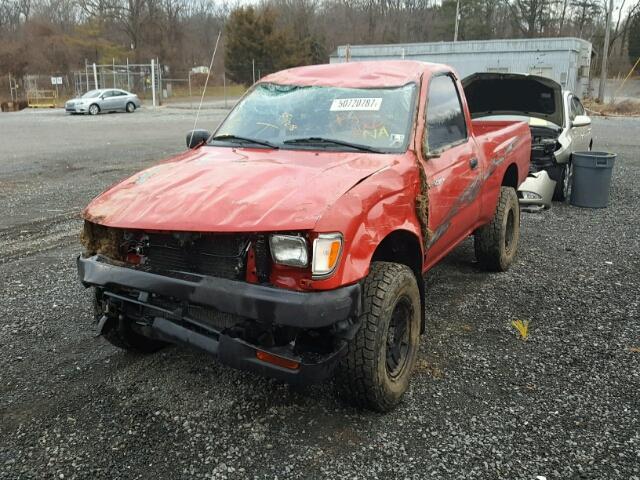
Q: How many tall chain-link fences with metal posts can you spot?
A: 1